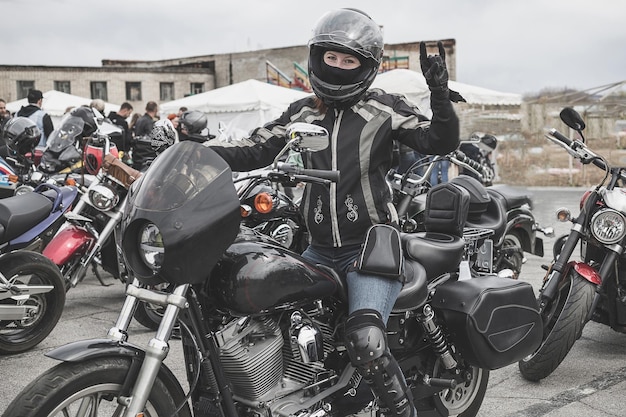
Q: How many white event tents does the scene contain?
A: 3